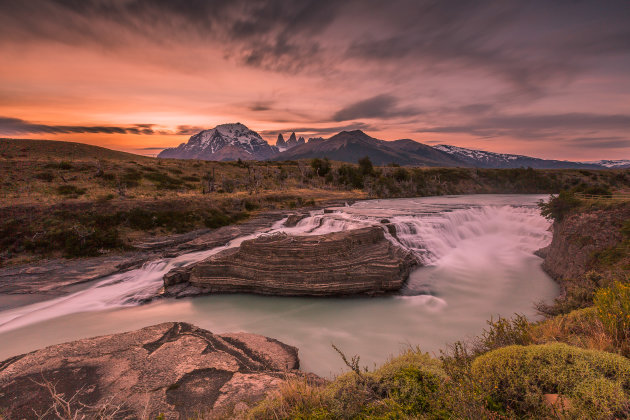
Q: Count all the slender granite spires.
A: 3